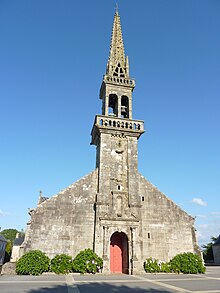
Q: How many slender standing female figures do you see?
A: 0